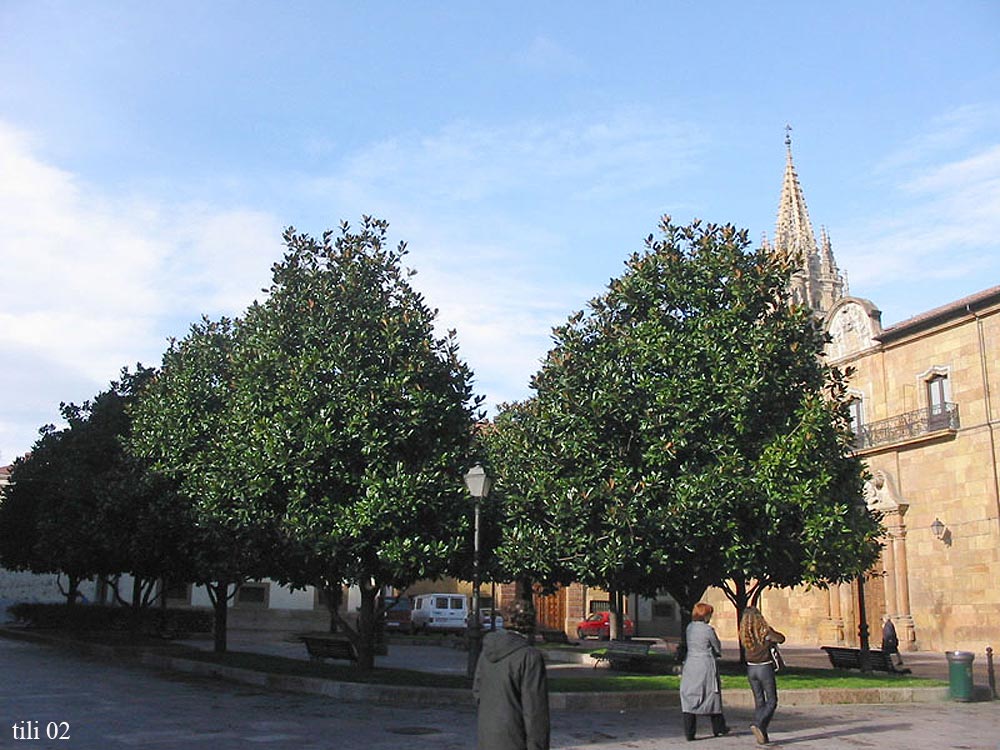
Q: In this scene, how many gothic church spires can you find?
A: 1